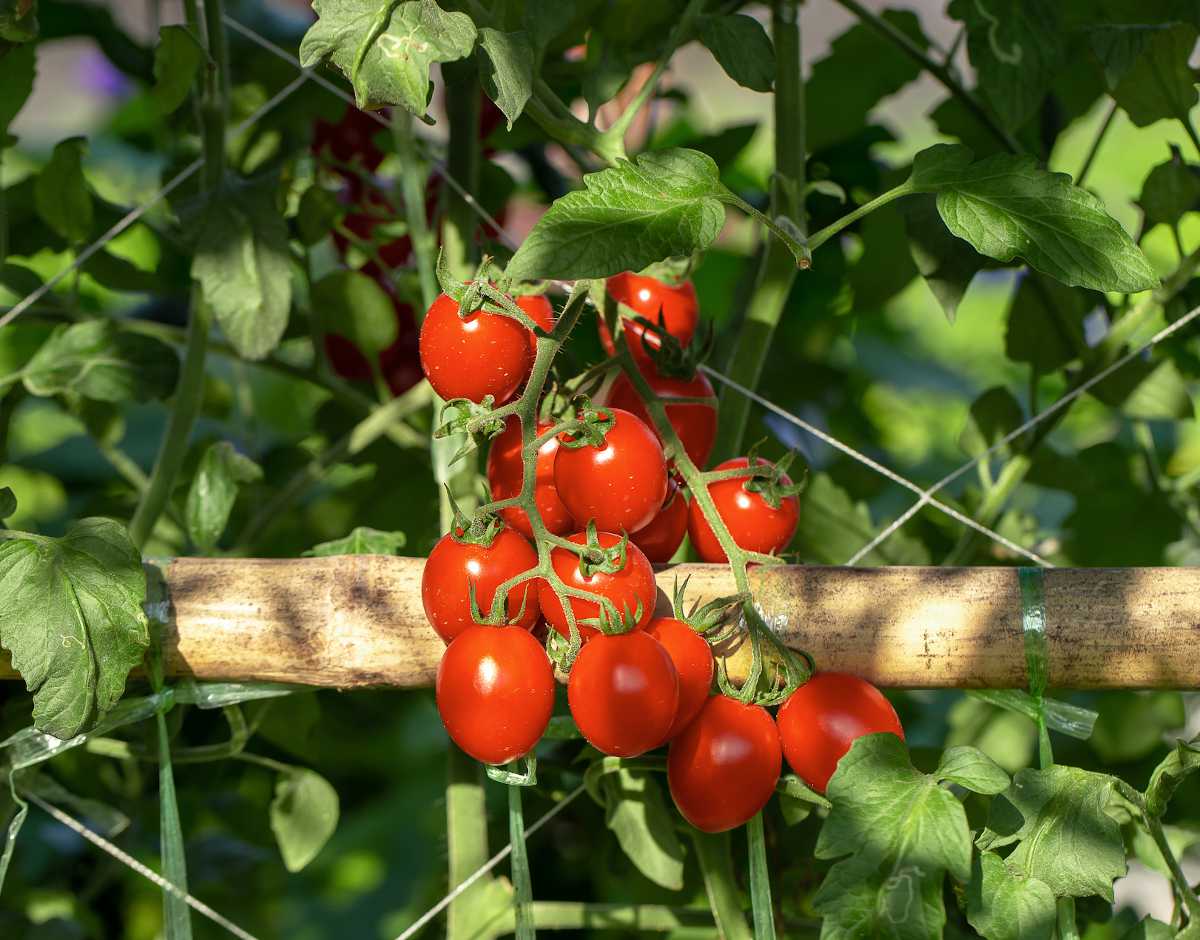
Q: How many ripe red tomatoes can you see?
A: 15